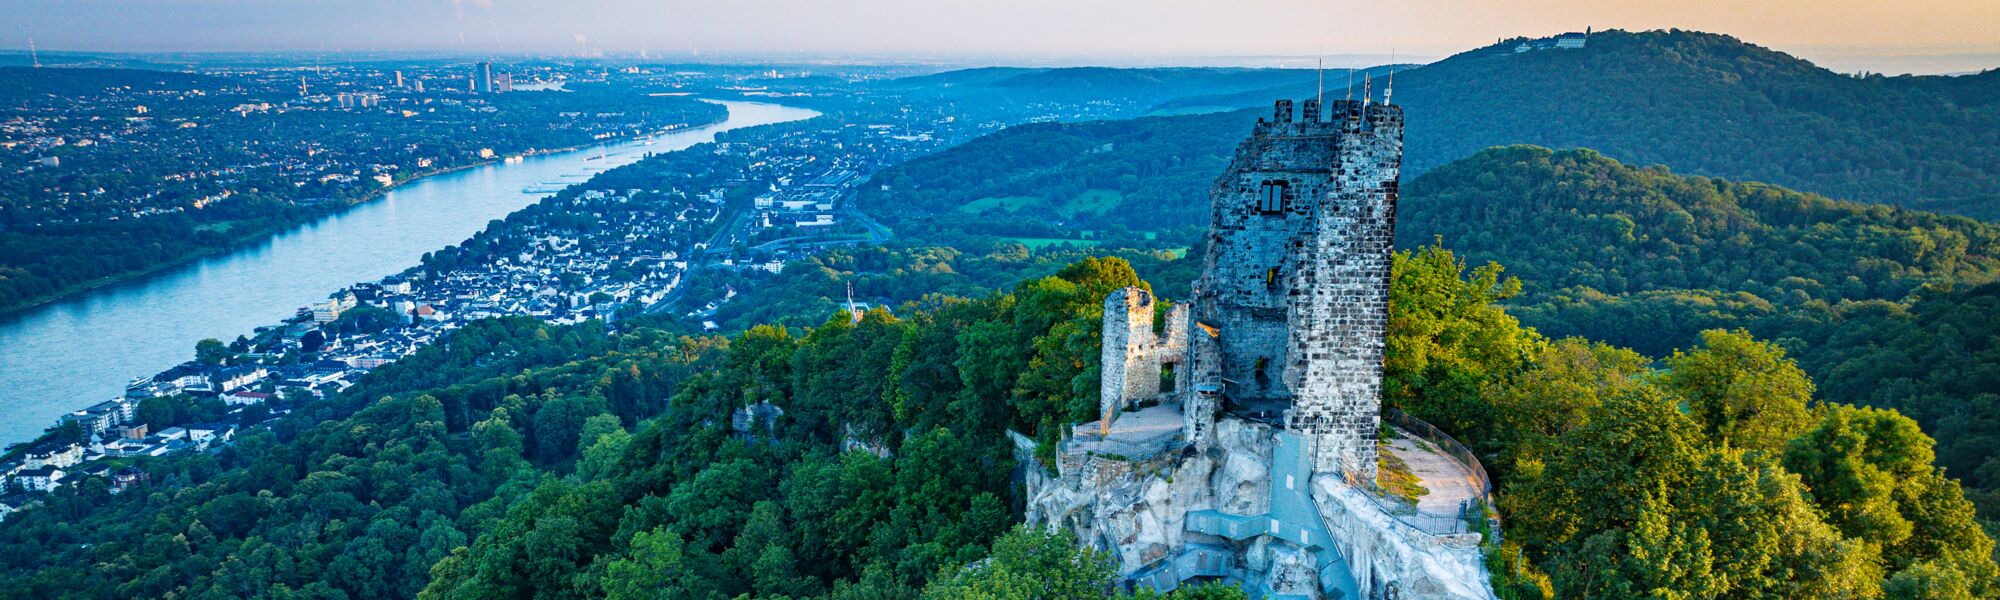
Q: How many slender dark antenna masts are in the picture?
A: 4